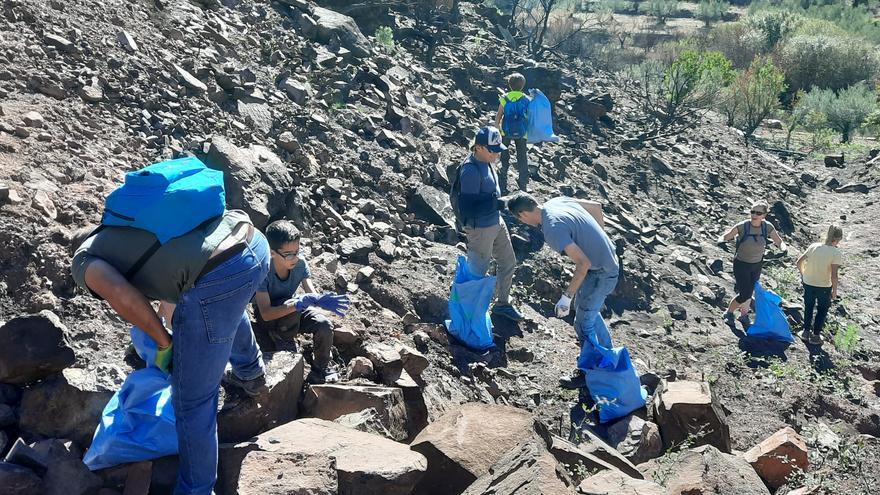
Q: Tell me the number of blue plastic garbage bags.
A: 5